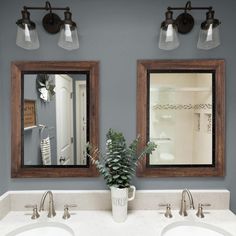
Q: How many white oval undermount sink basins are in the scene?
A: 2